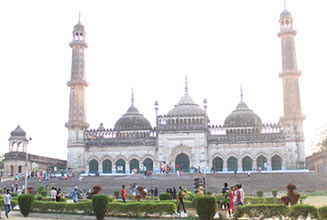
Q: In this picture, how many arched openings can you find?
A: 11